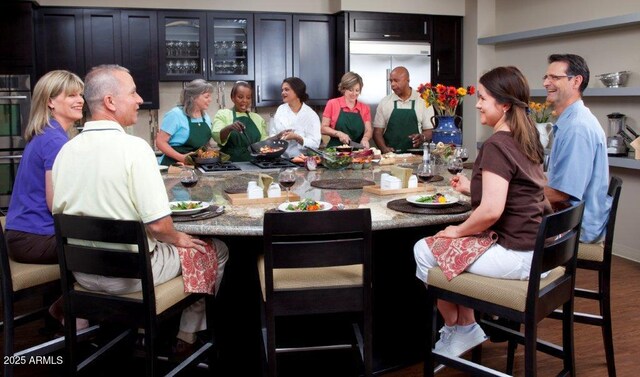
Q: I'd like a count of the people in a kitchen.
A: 9